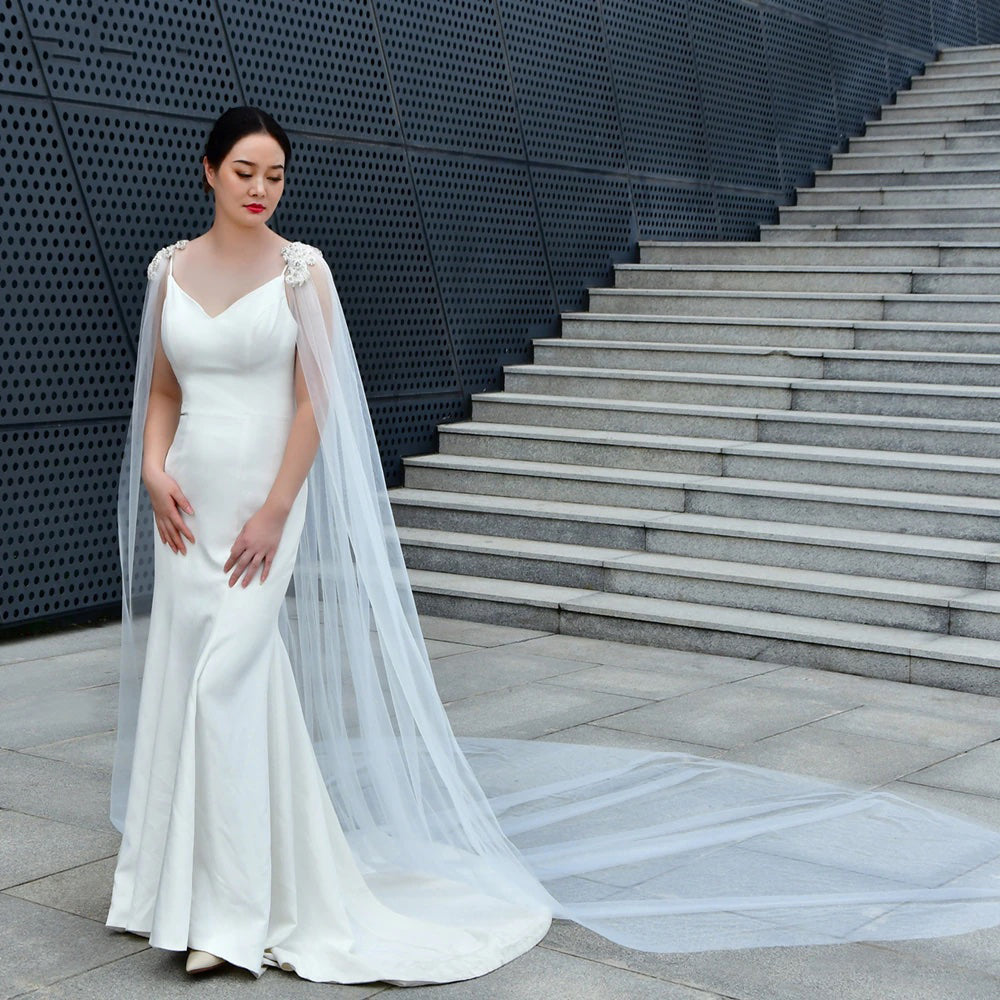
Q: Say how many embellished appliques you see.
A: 2